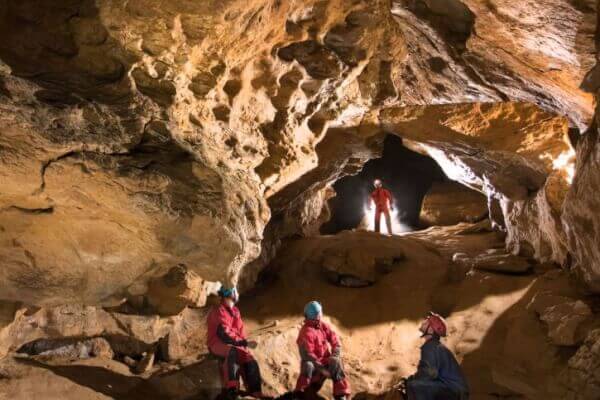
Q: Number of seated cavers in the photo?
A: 3